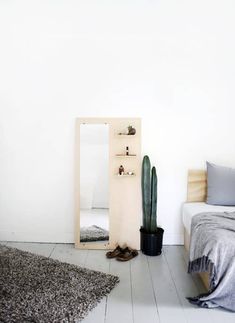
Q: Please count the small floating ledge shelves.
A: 3